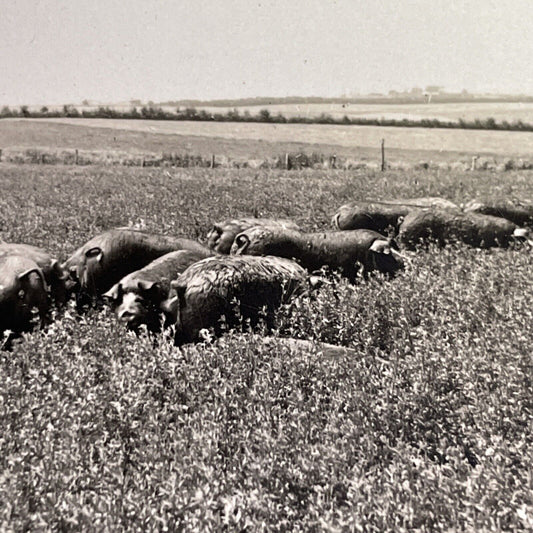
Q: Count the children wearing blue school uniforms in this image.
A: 0